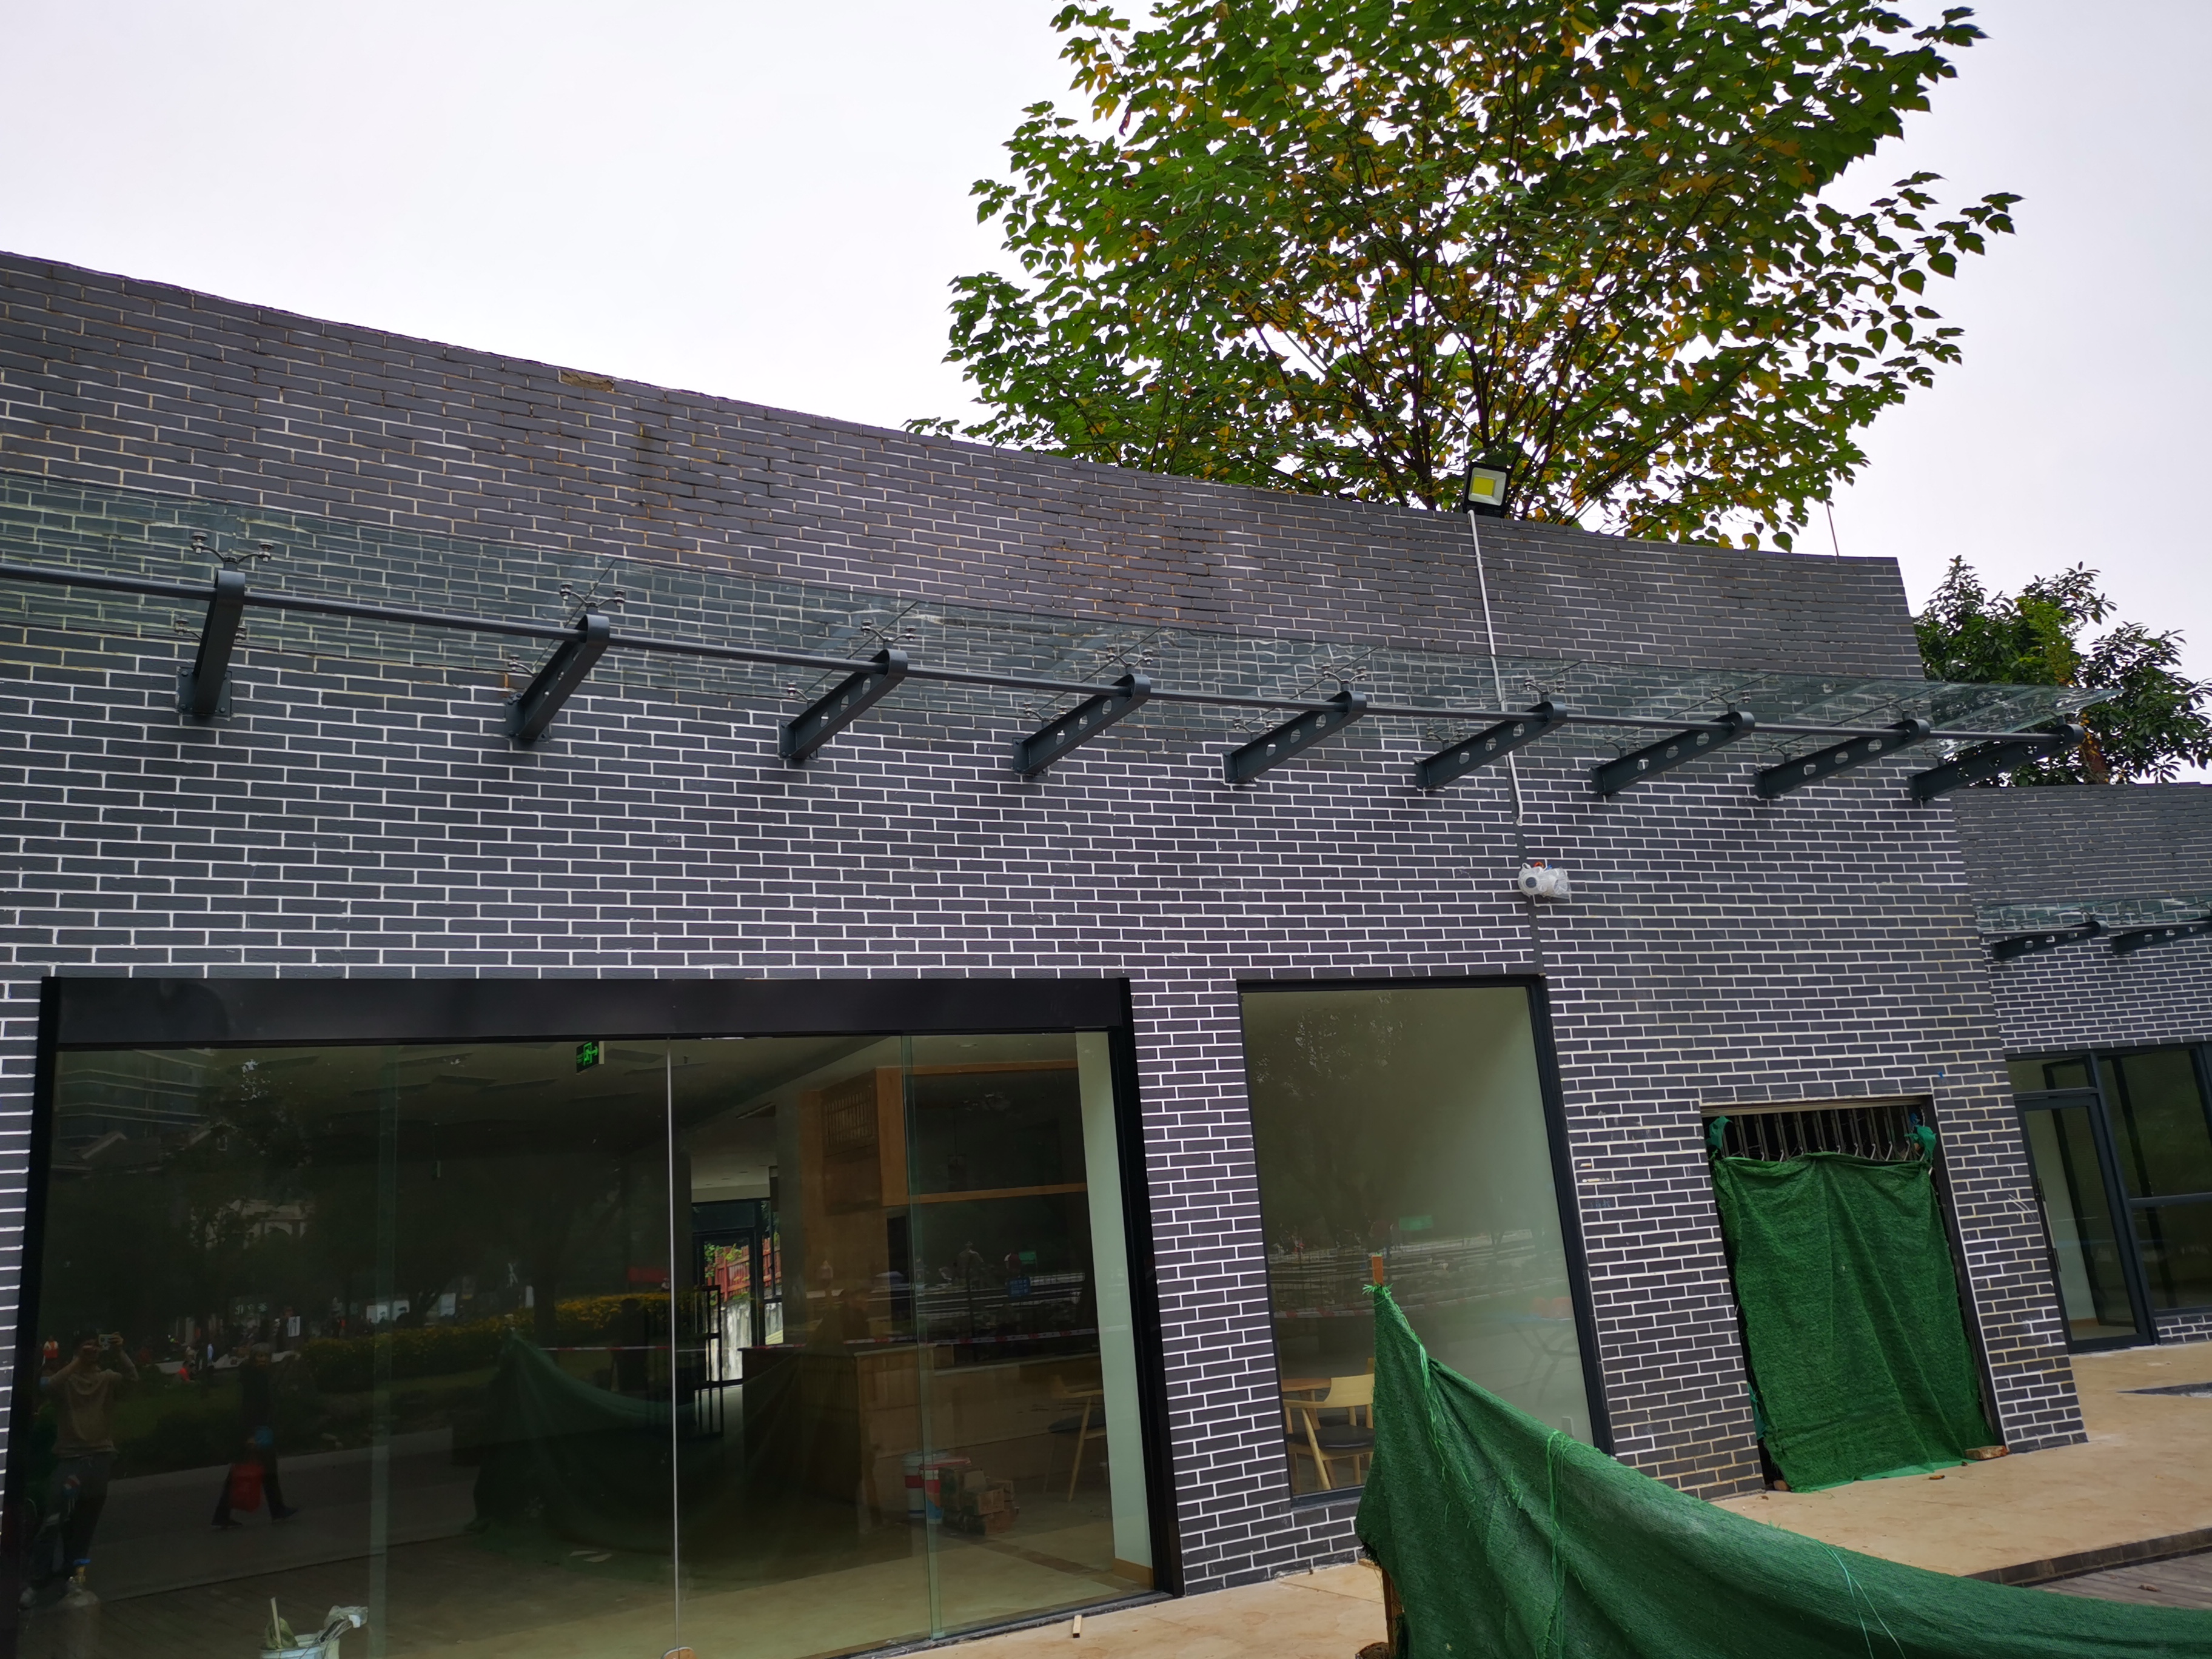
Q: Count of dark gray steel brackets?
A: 11